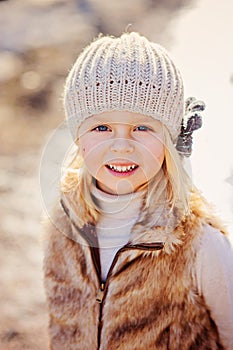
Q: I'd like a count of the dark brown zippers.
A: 1